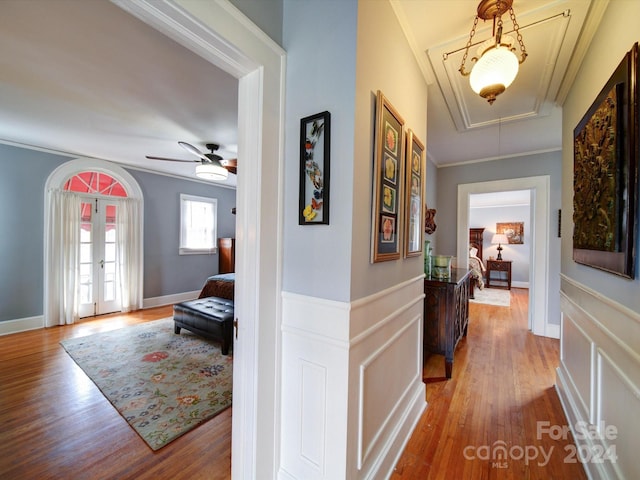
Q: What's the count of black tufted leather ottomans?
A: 1